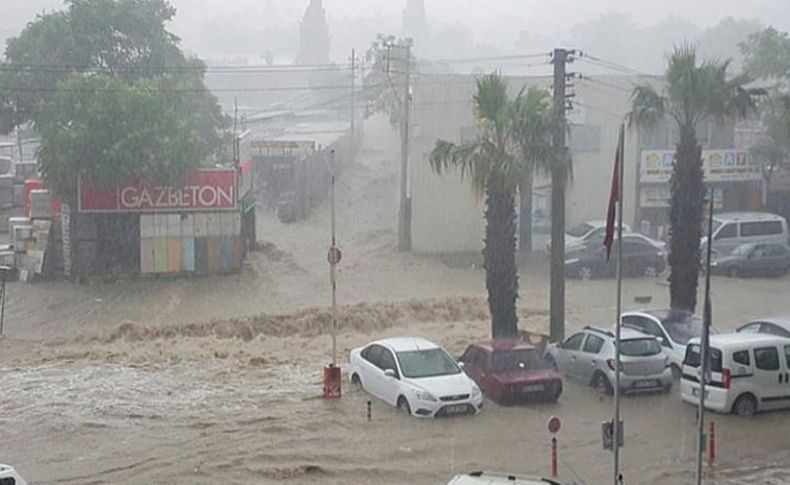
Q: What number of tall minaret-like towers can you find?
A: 2